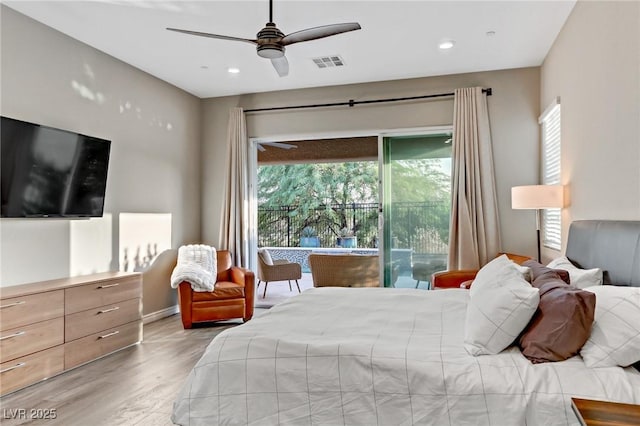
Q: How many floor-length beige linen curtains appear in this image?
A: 2